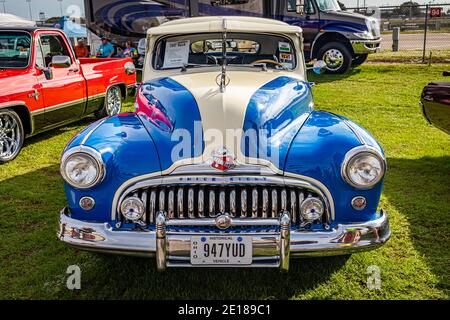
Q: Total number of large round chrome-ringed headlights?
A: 2